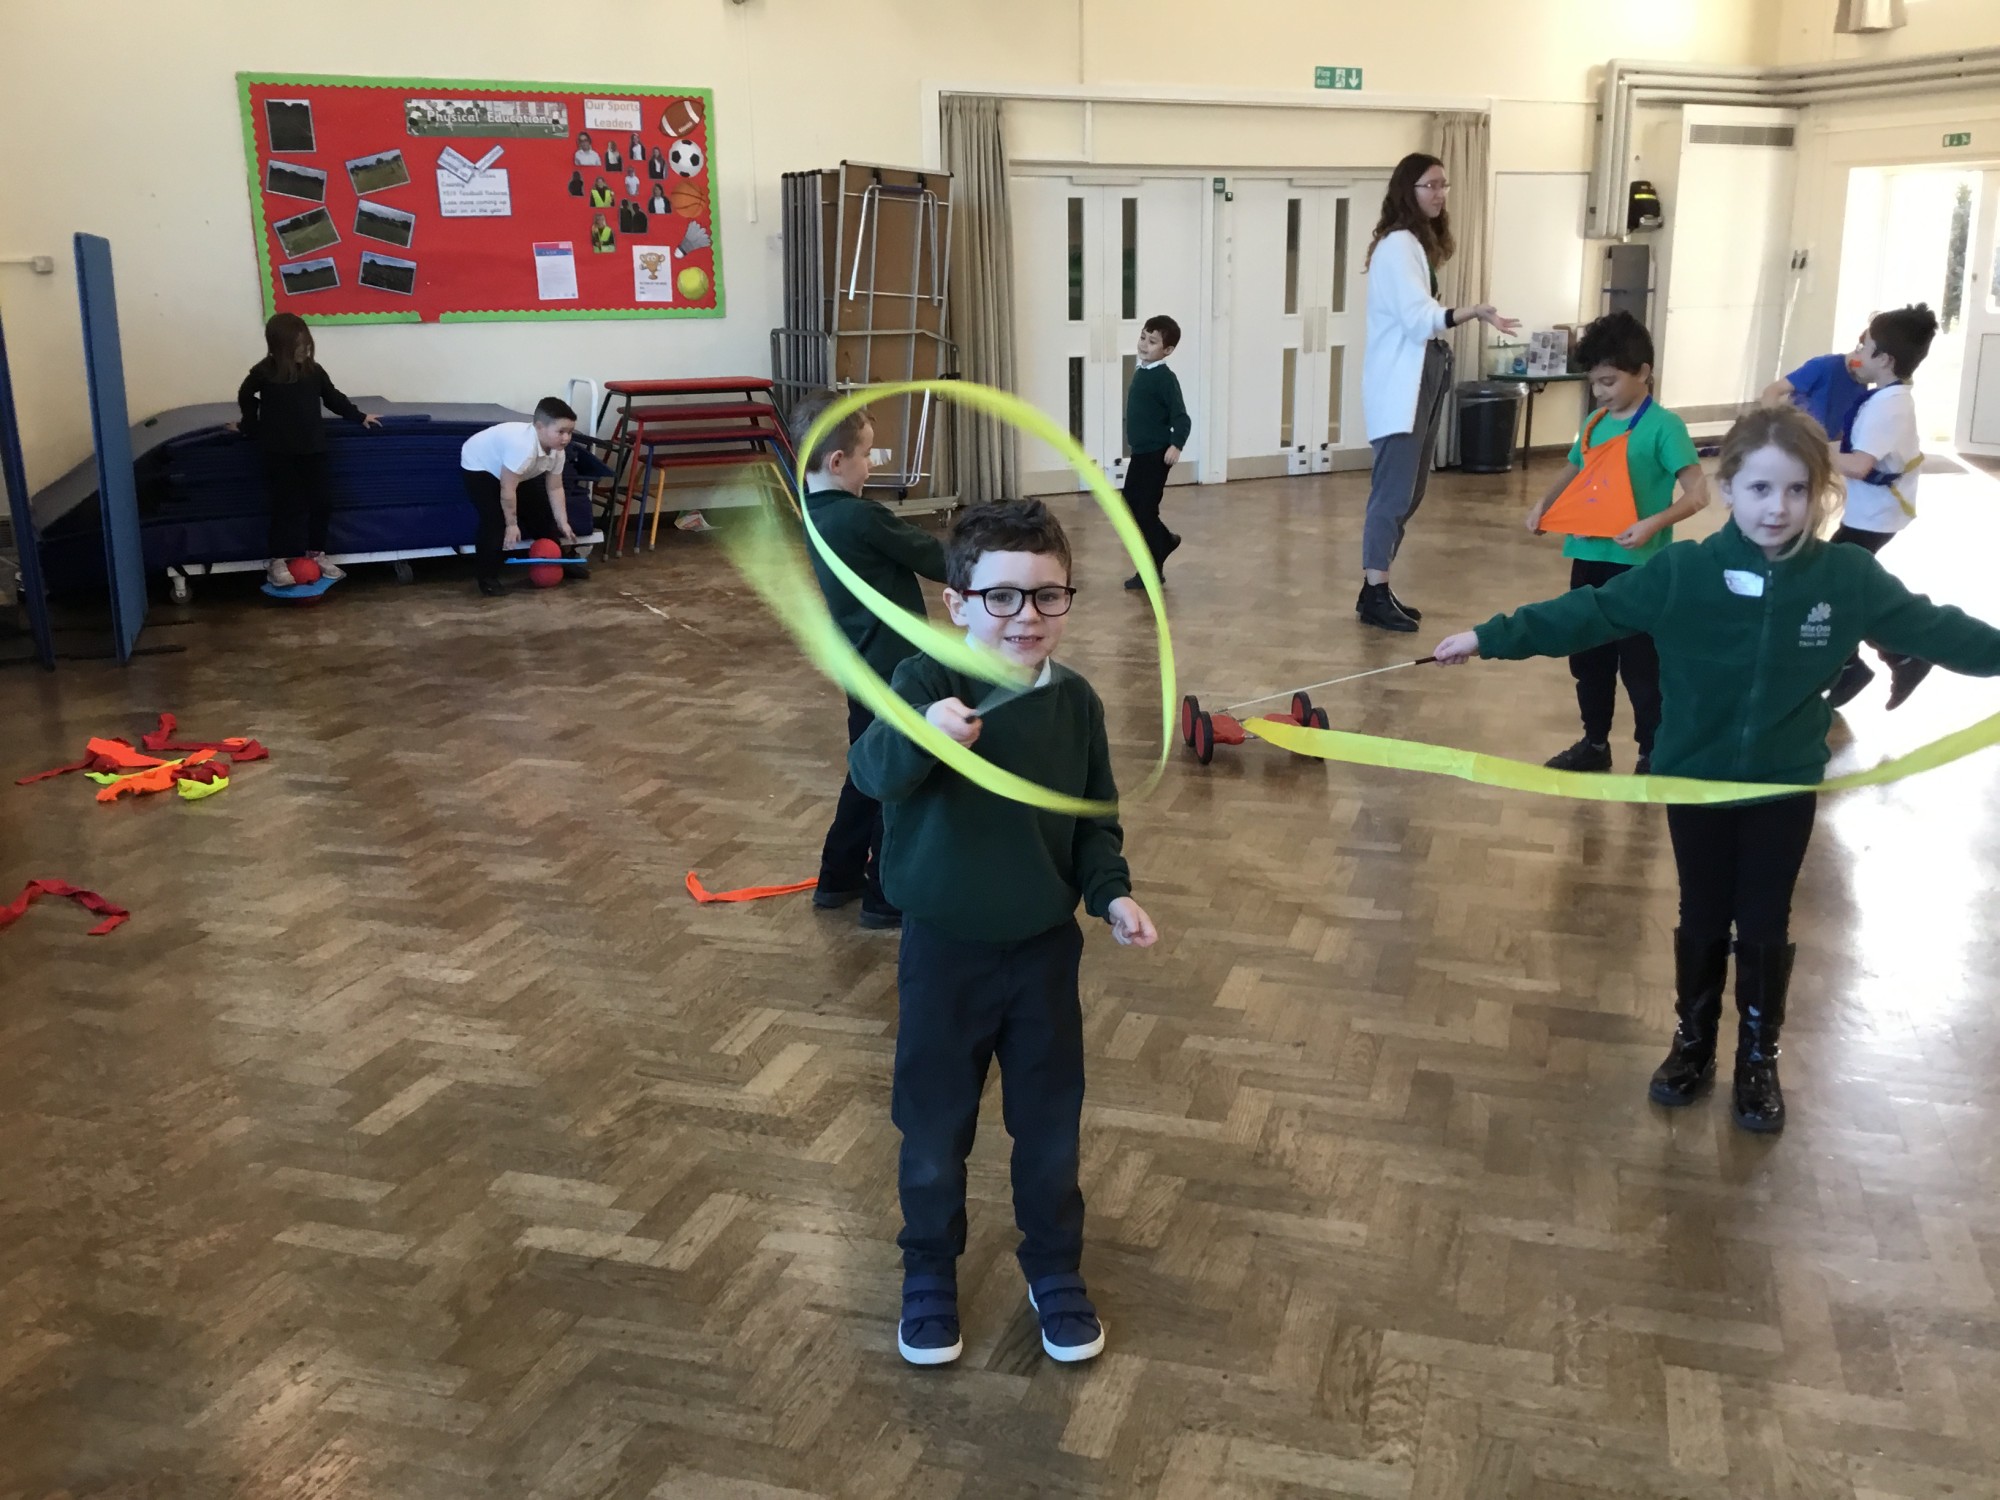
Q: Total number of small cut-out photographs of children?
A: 10